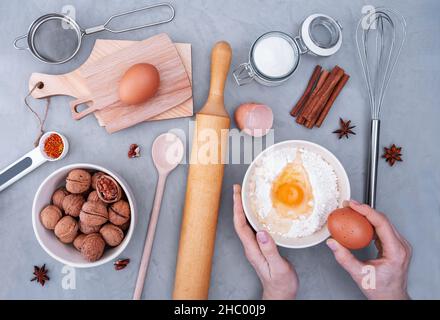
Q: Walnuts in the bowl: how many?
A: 14